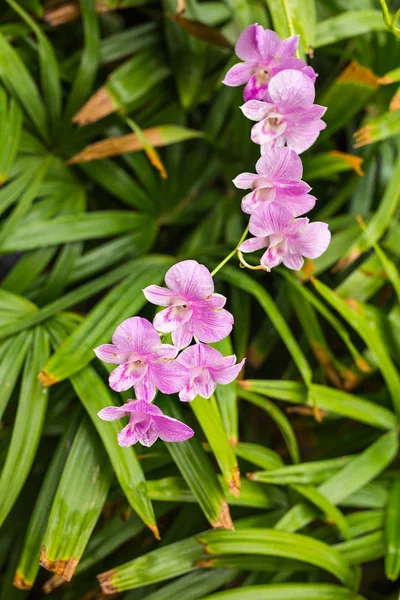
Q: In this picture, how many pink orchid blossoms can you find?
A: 8